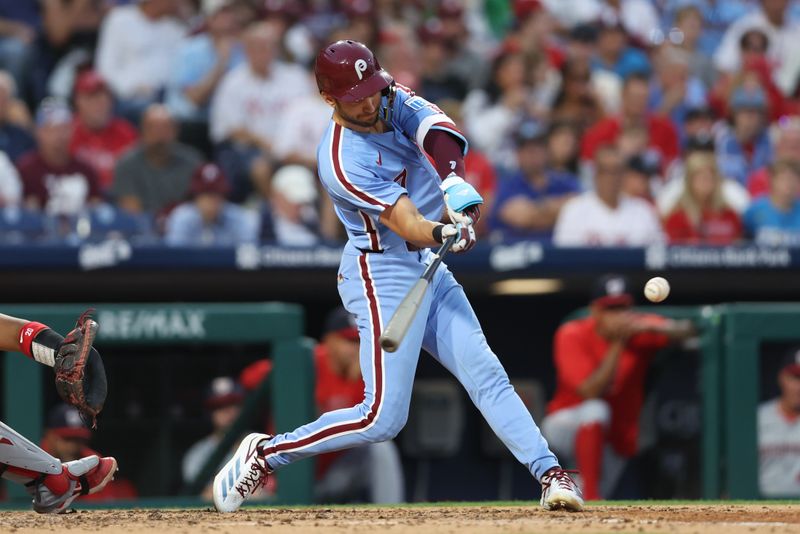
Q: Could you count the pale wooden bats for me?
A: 1